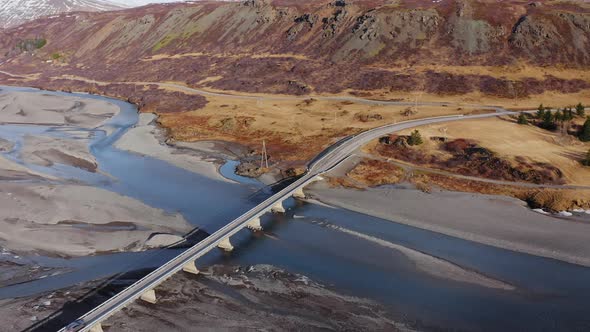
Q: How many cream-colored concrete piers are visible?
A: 7